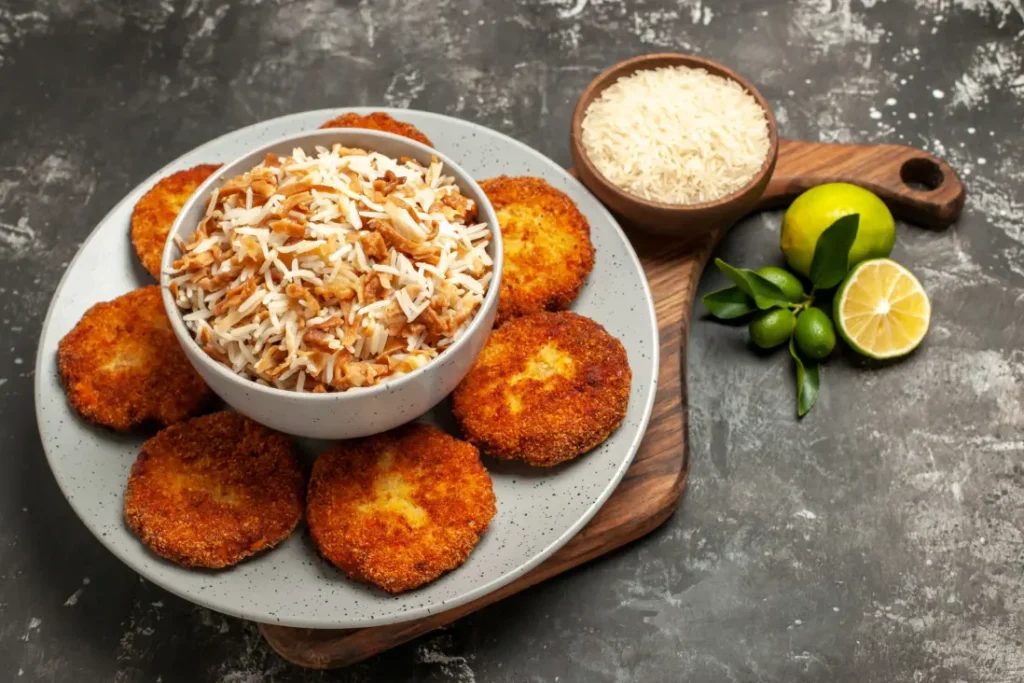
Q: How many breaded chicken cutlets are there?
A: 7